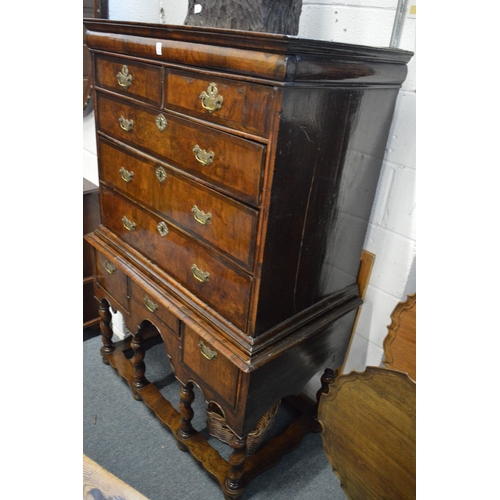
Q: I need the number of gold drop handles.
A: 11